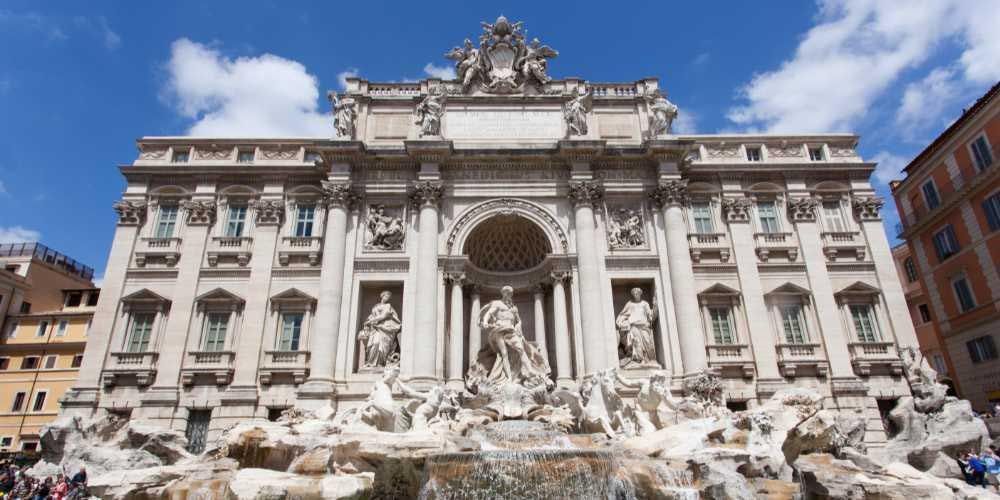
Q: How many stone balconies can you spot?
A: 12